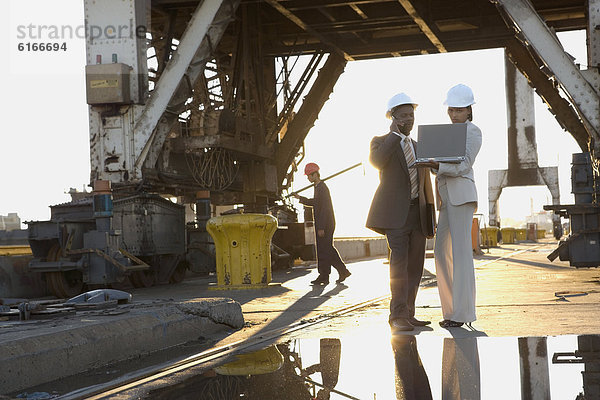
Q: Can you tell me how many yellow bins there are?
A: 5